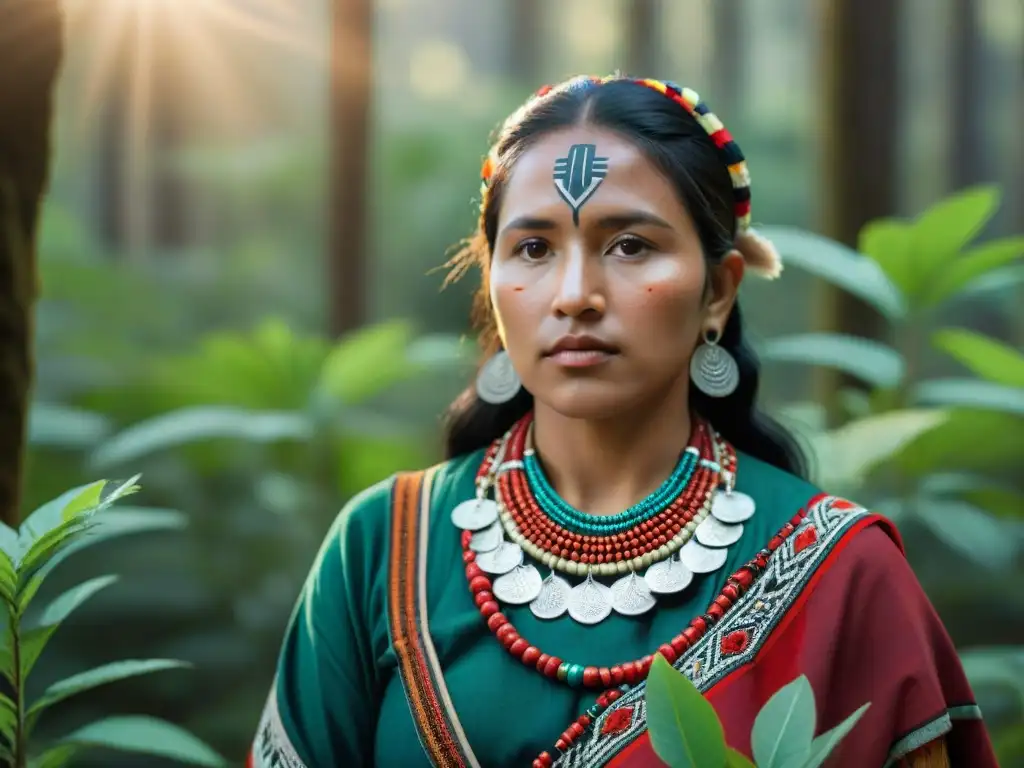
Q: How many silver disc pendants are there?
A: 11